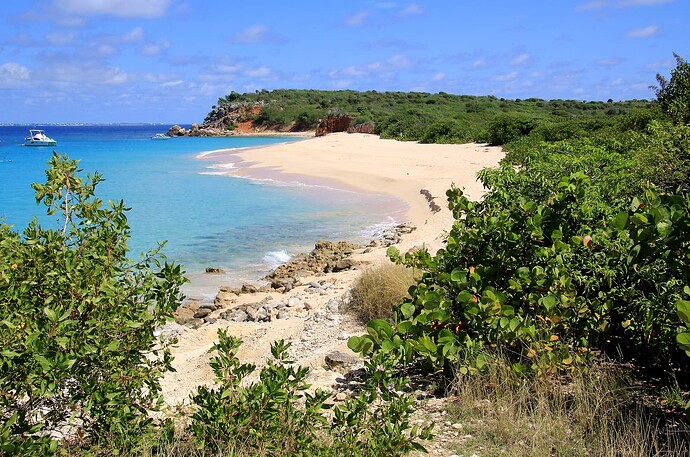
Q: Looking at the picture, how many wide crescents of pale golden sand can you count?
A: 1